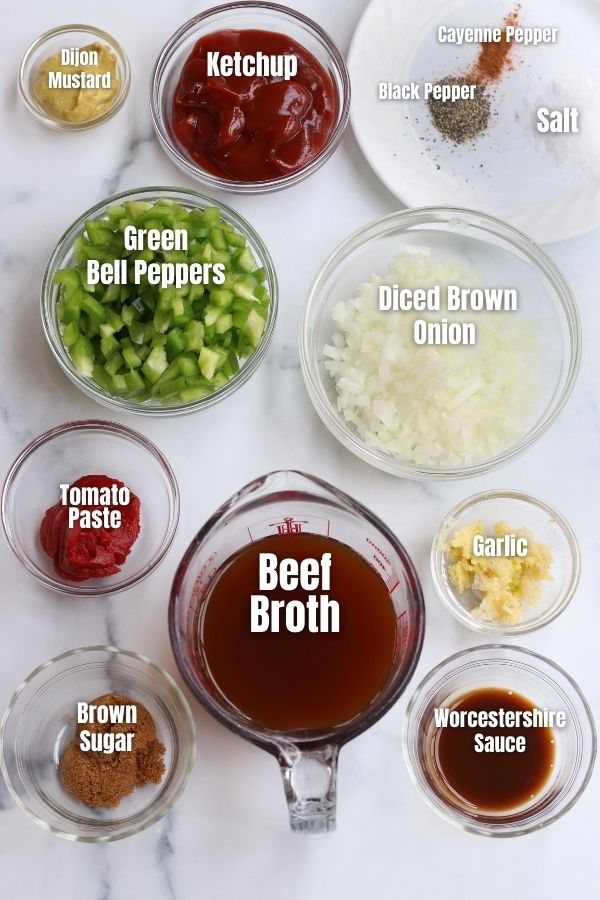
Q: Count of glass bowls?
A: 8